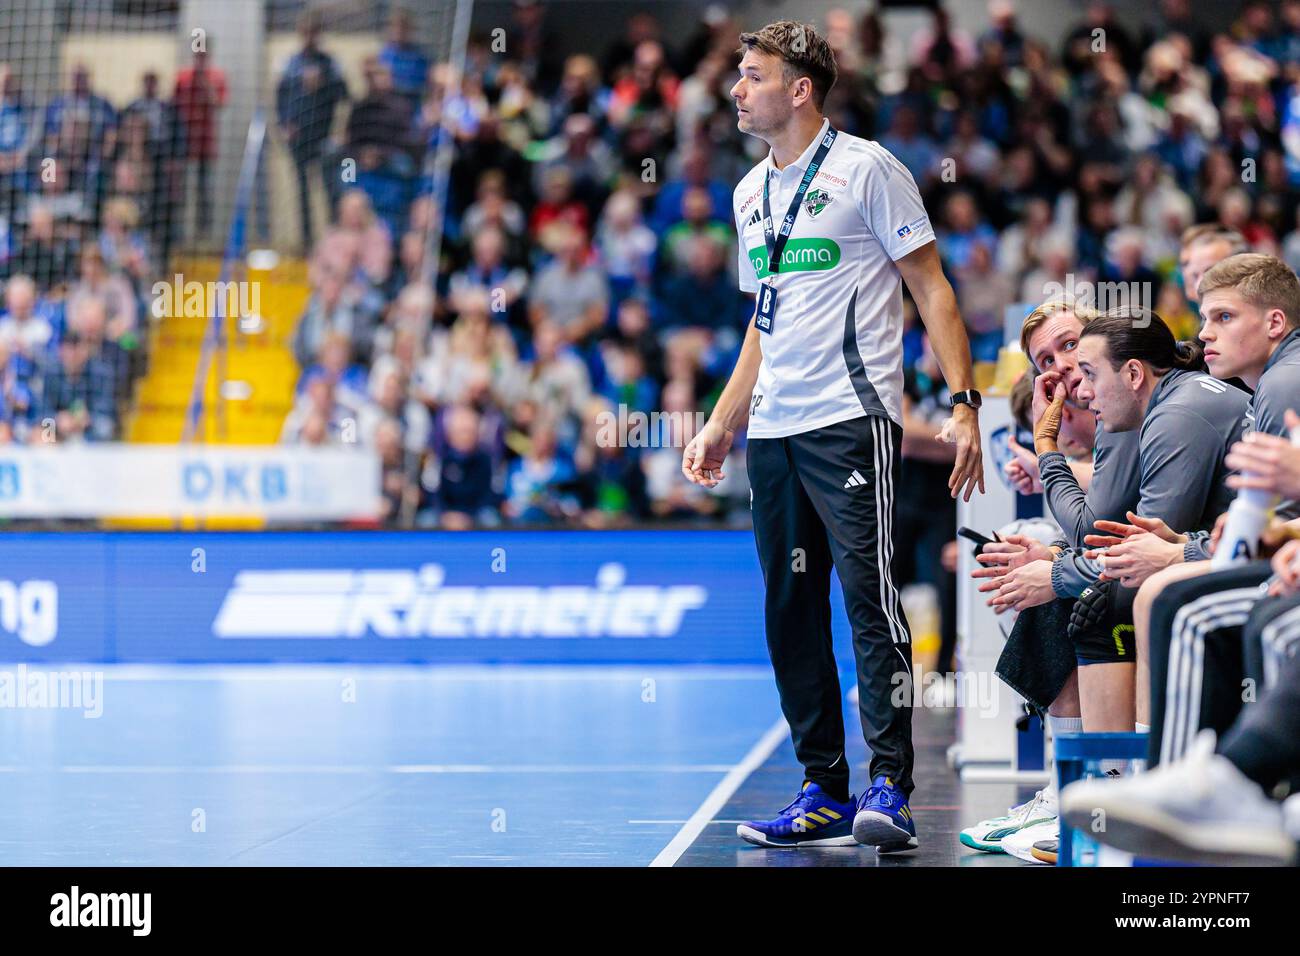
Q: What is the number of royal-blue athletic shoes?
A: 2